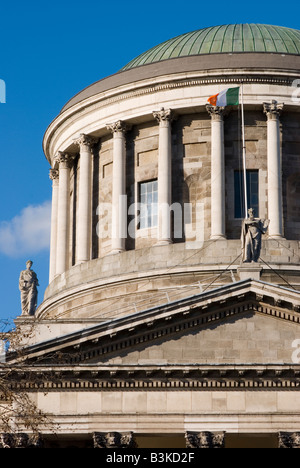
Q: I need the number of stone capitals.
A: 11